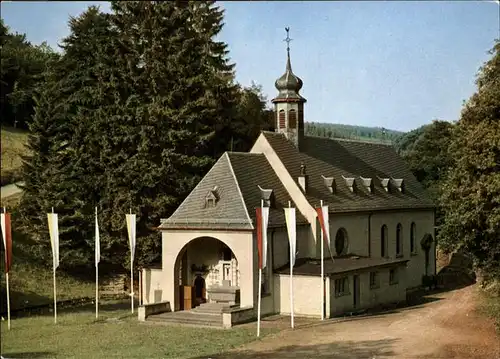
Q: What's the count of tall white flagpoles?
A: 7